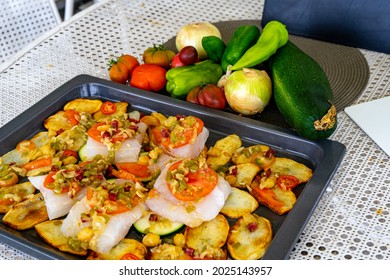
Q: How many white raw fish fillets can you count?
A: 5